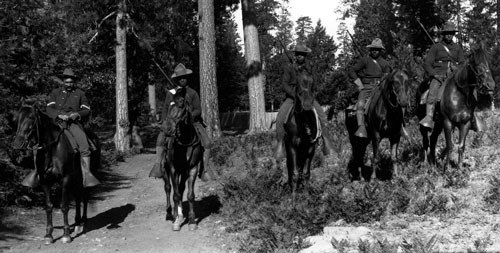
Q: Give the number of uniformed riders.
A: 5